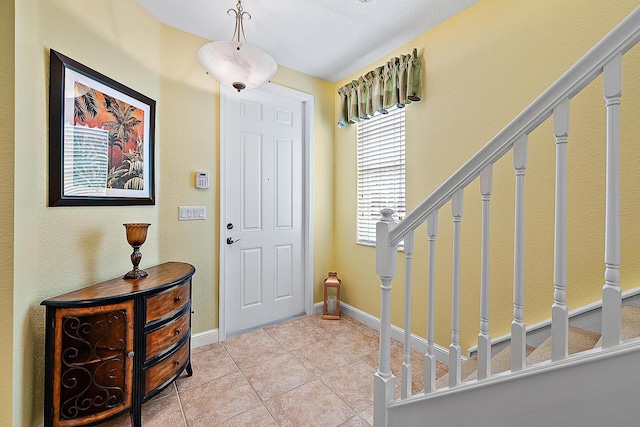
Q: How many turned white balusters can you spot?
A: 7